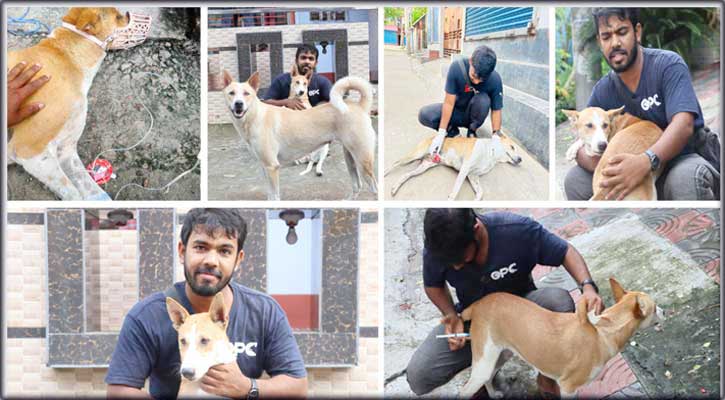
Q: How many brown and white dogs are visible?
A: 7